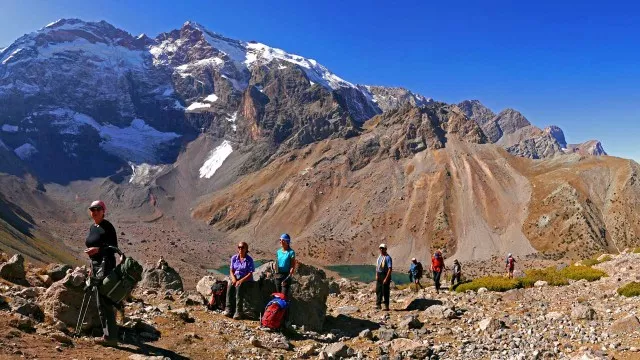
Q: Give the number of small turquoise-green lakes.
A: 2